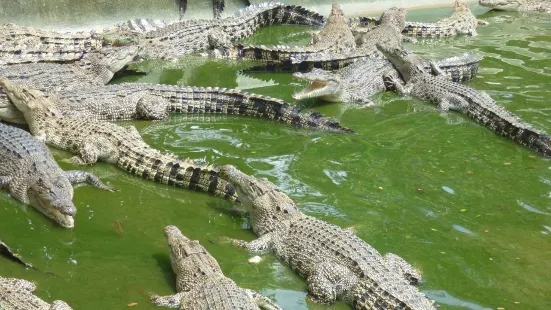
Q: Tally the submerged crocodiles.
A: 0